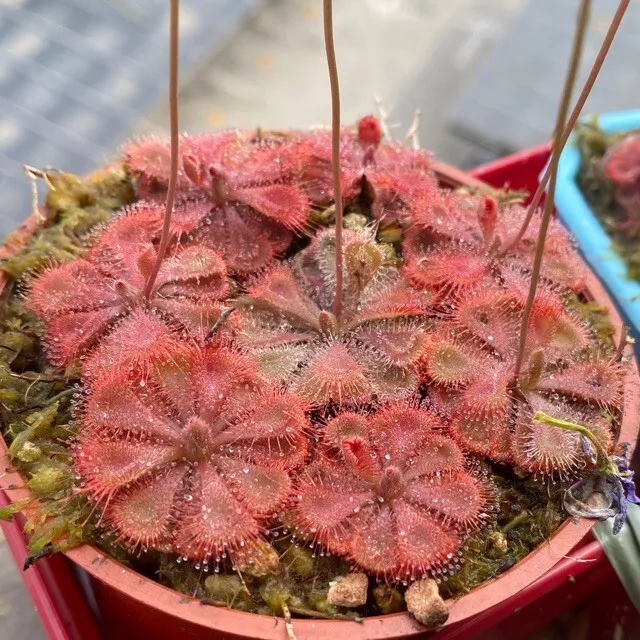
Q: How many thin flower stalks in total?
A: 4